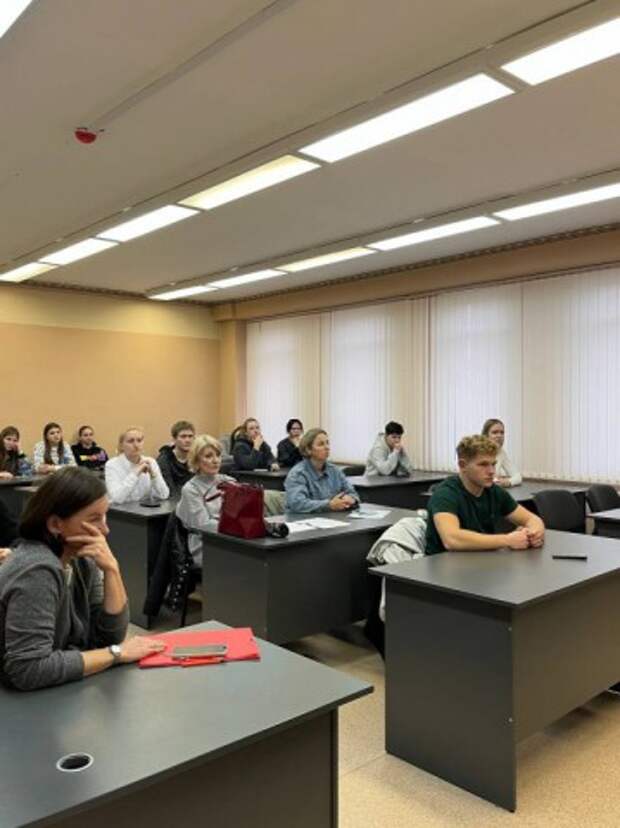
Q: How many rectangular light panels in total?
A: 12